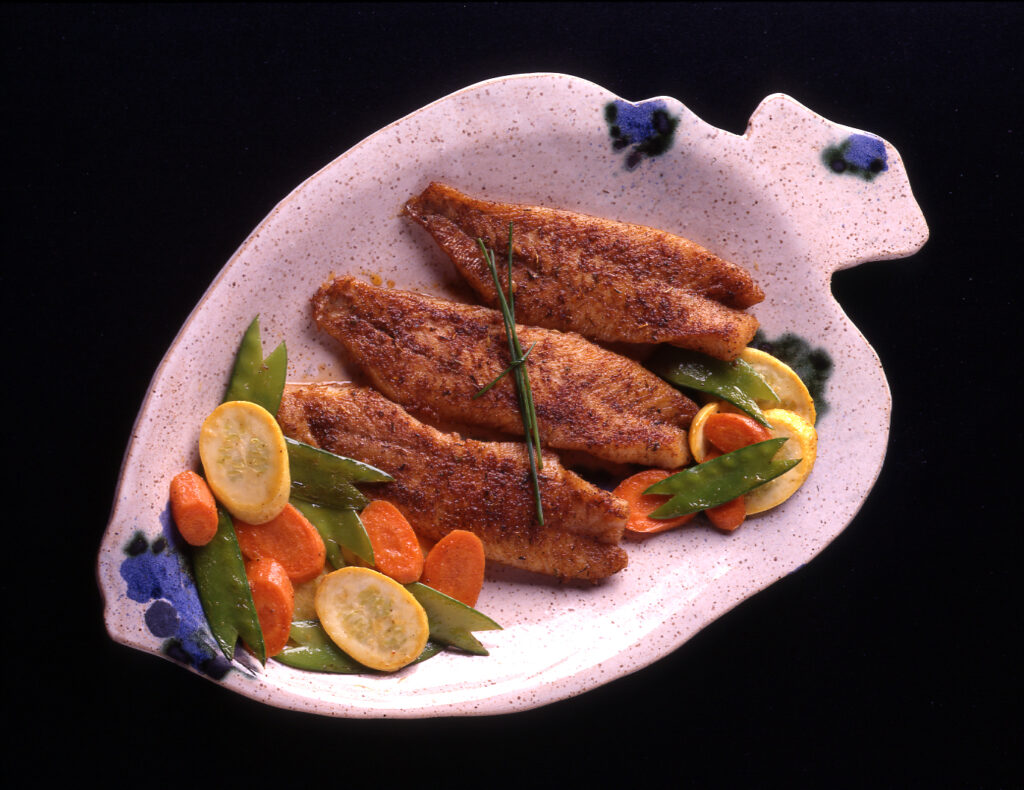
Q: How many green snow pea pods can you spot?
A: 8